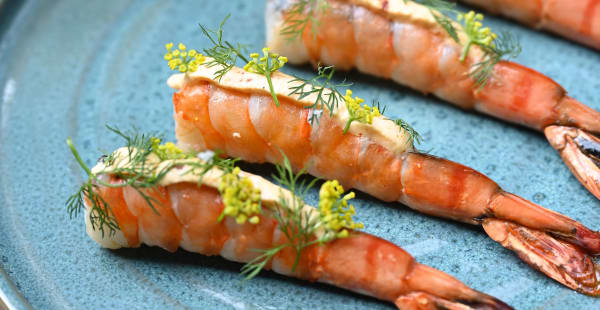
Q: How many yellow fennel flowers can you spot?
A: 7